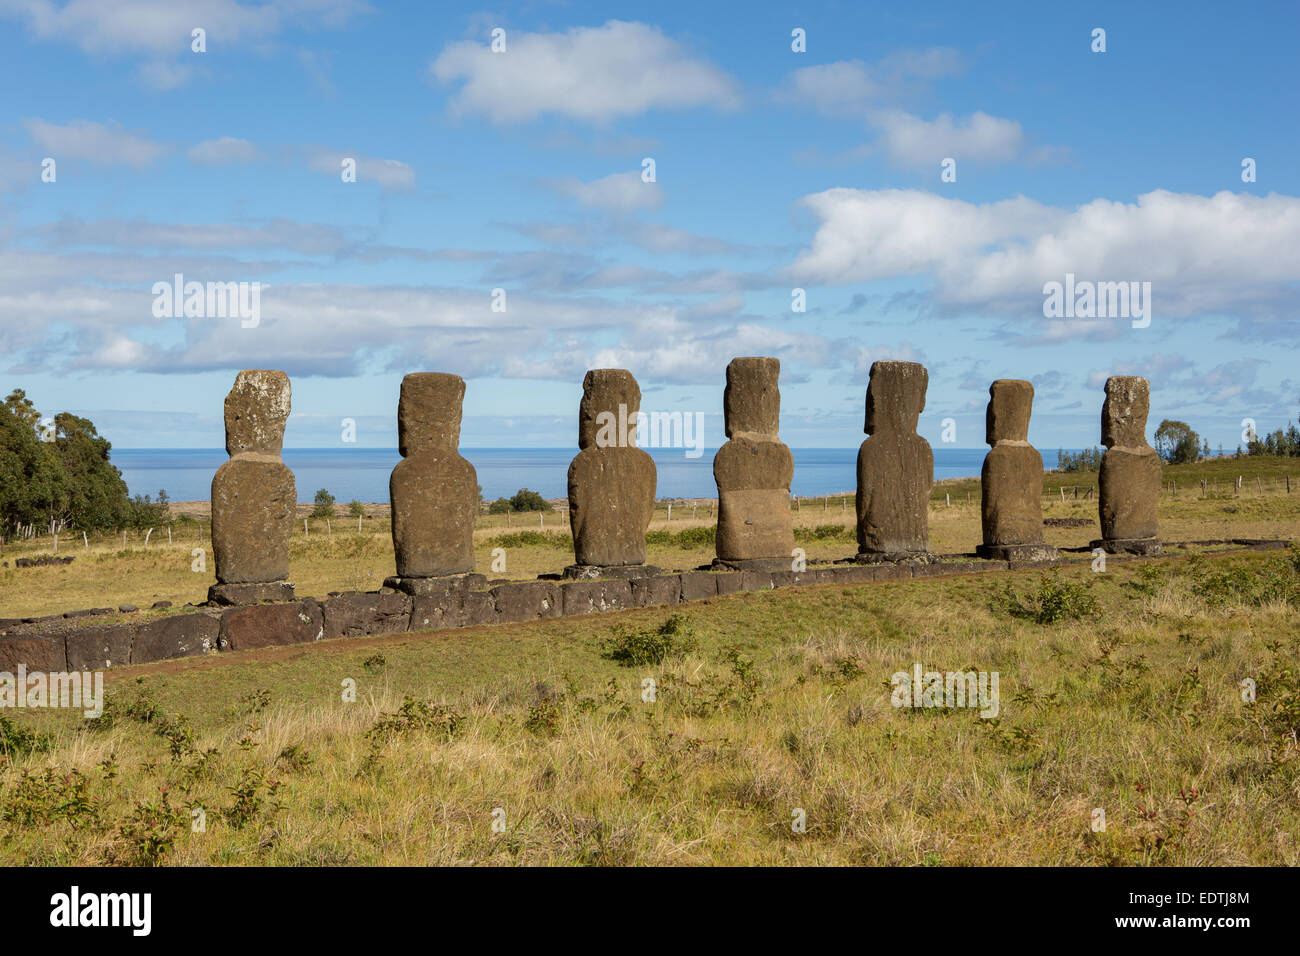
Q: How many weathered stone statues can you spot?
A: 7